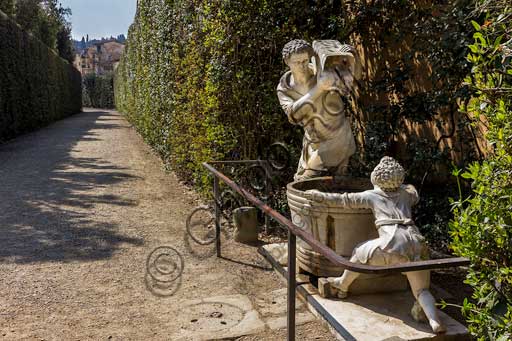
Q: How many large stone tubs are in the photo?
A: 1